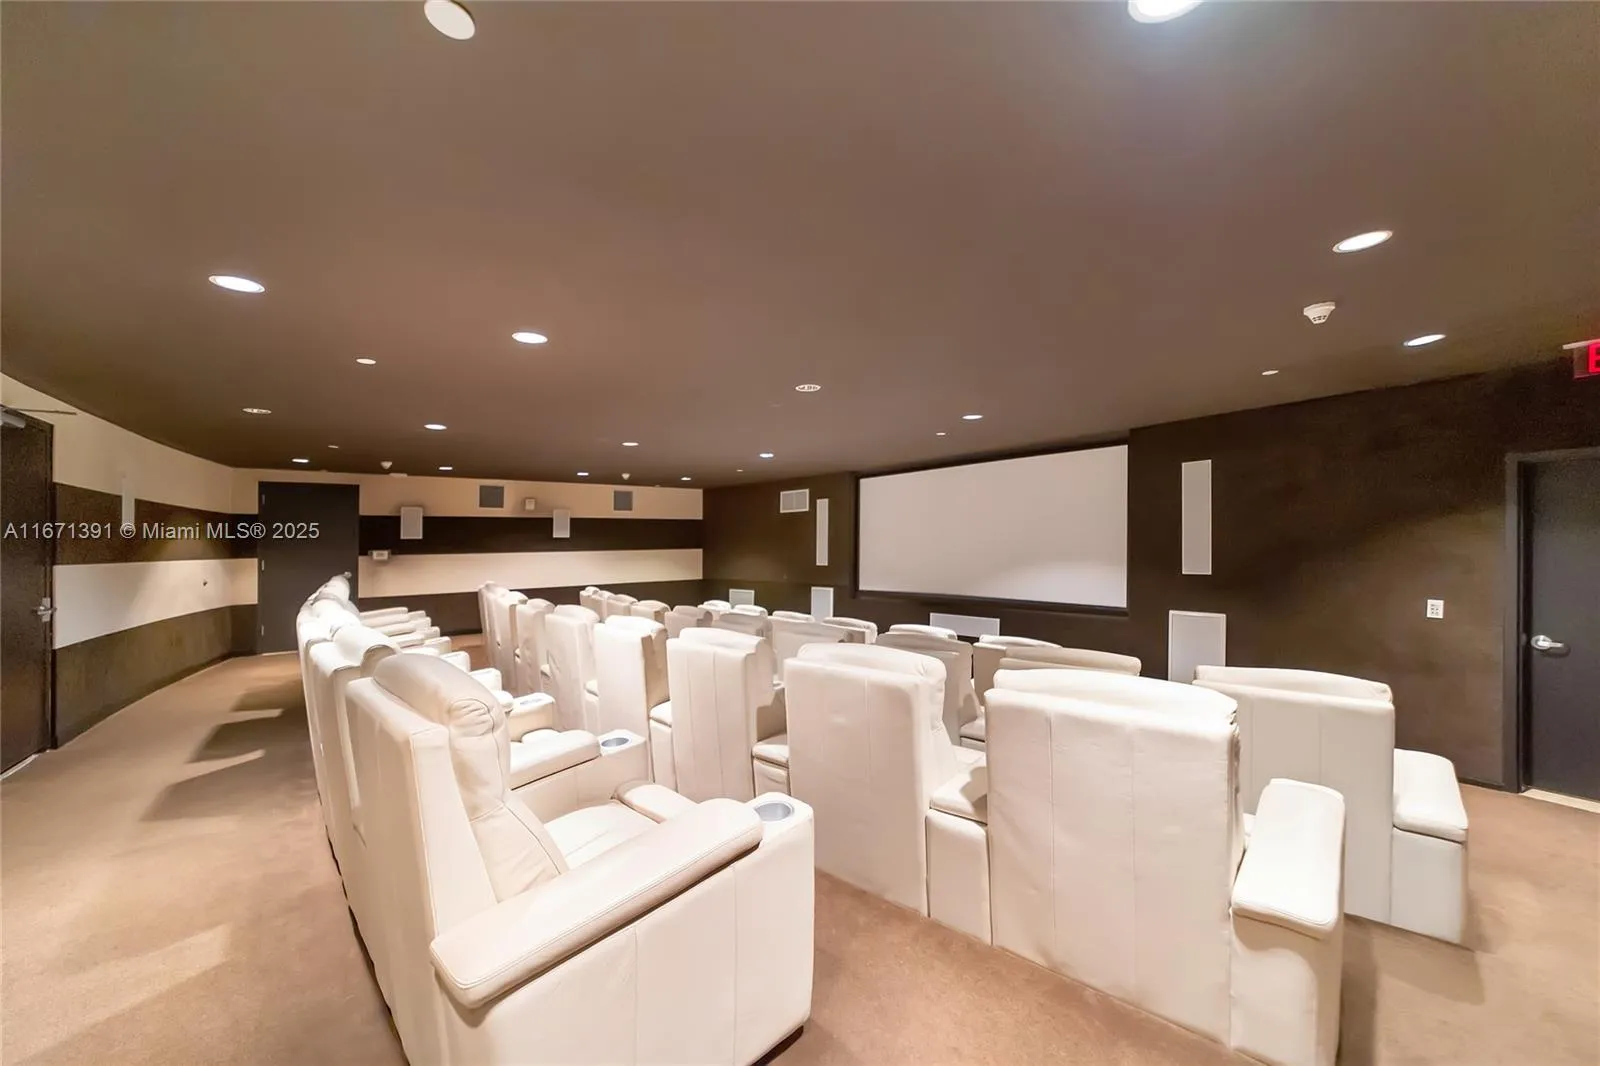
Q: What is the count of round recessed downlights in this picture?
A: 13